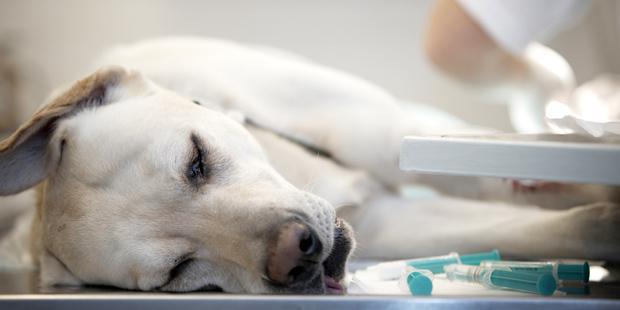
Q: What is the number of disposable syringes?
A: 4